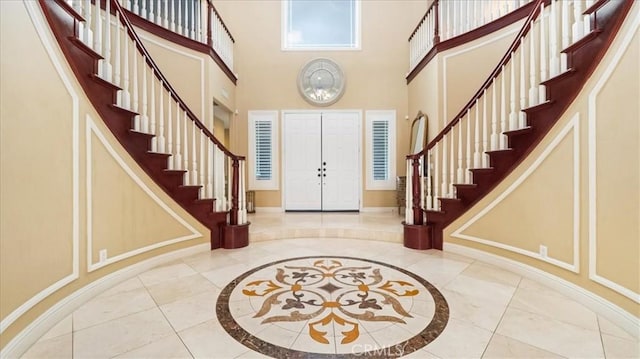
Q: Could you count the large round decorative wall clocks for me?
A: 1